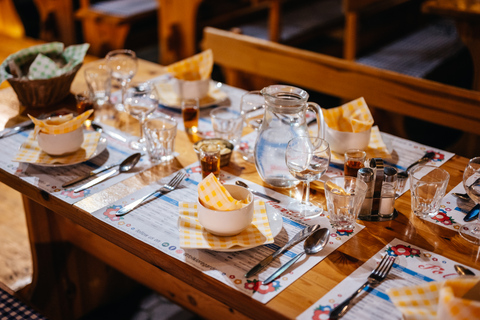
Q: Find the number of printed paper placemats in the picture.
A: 6